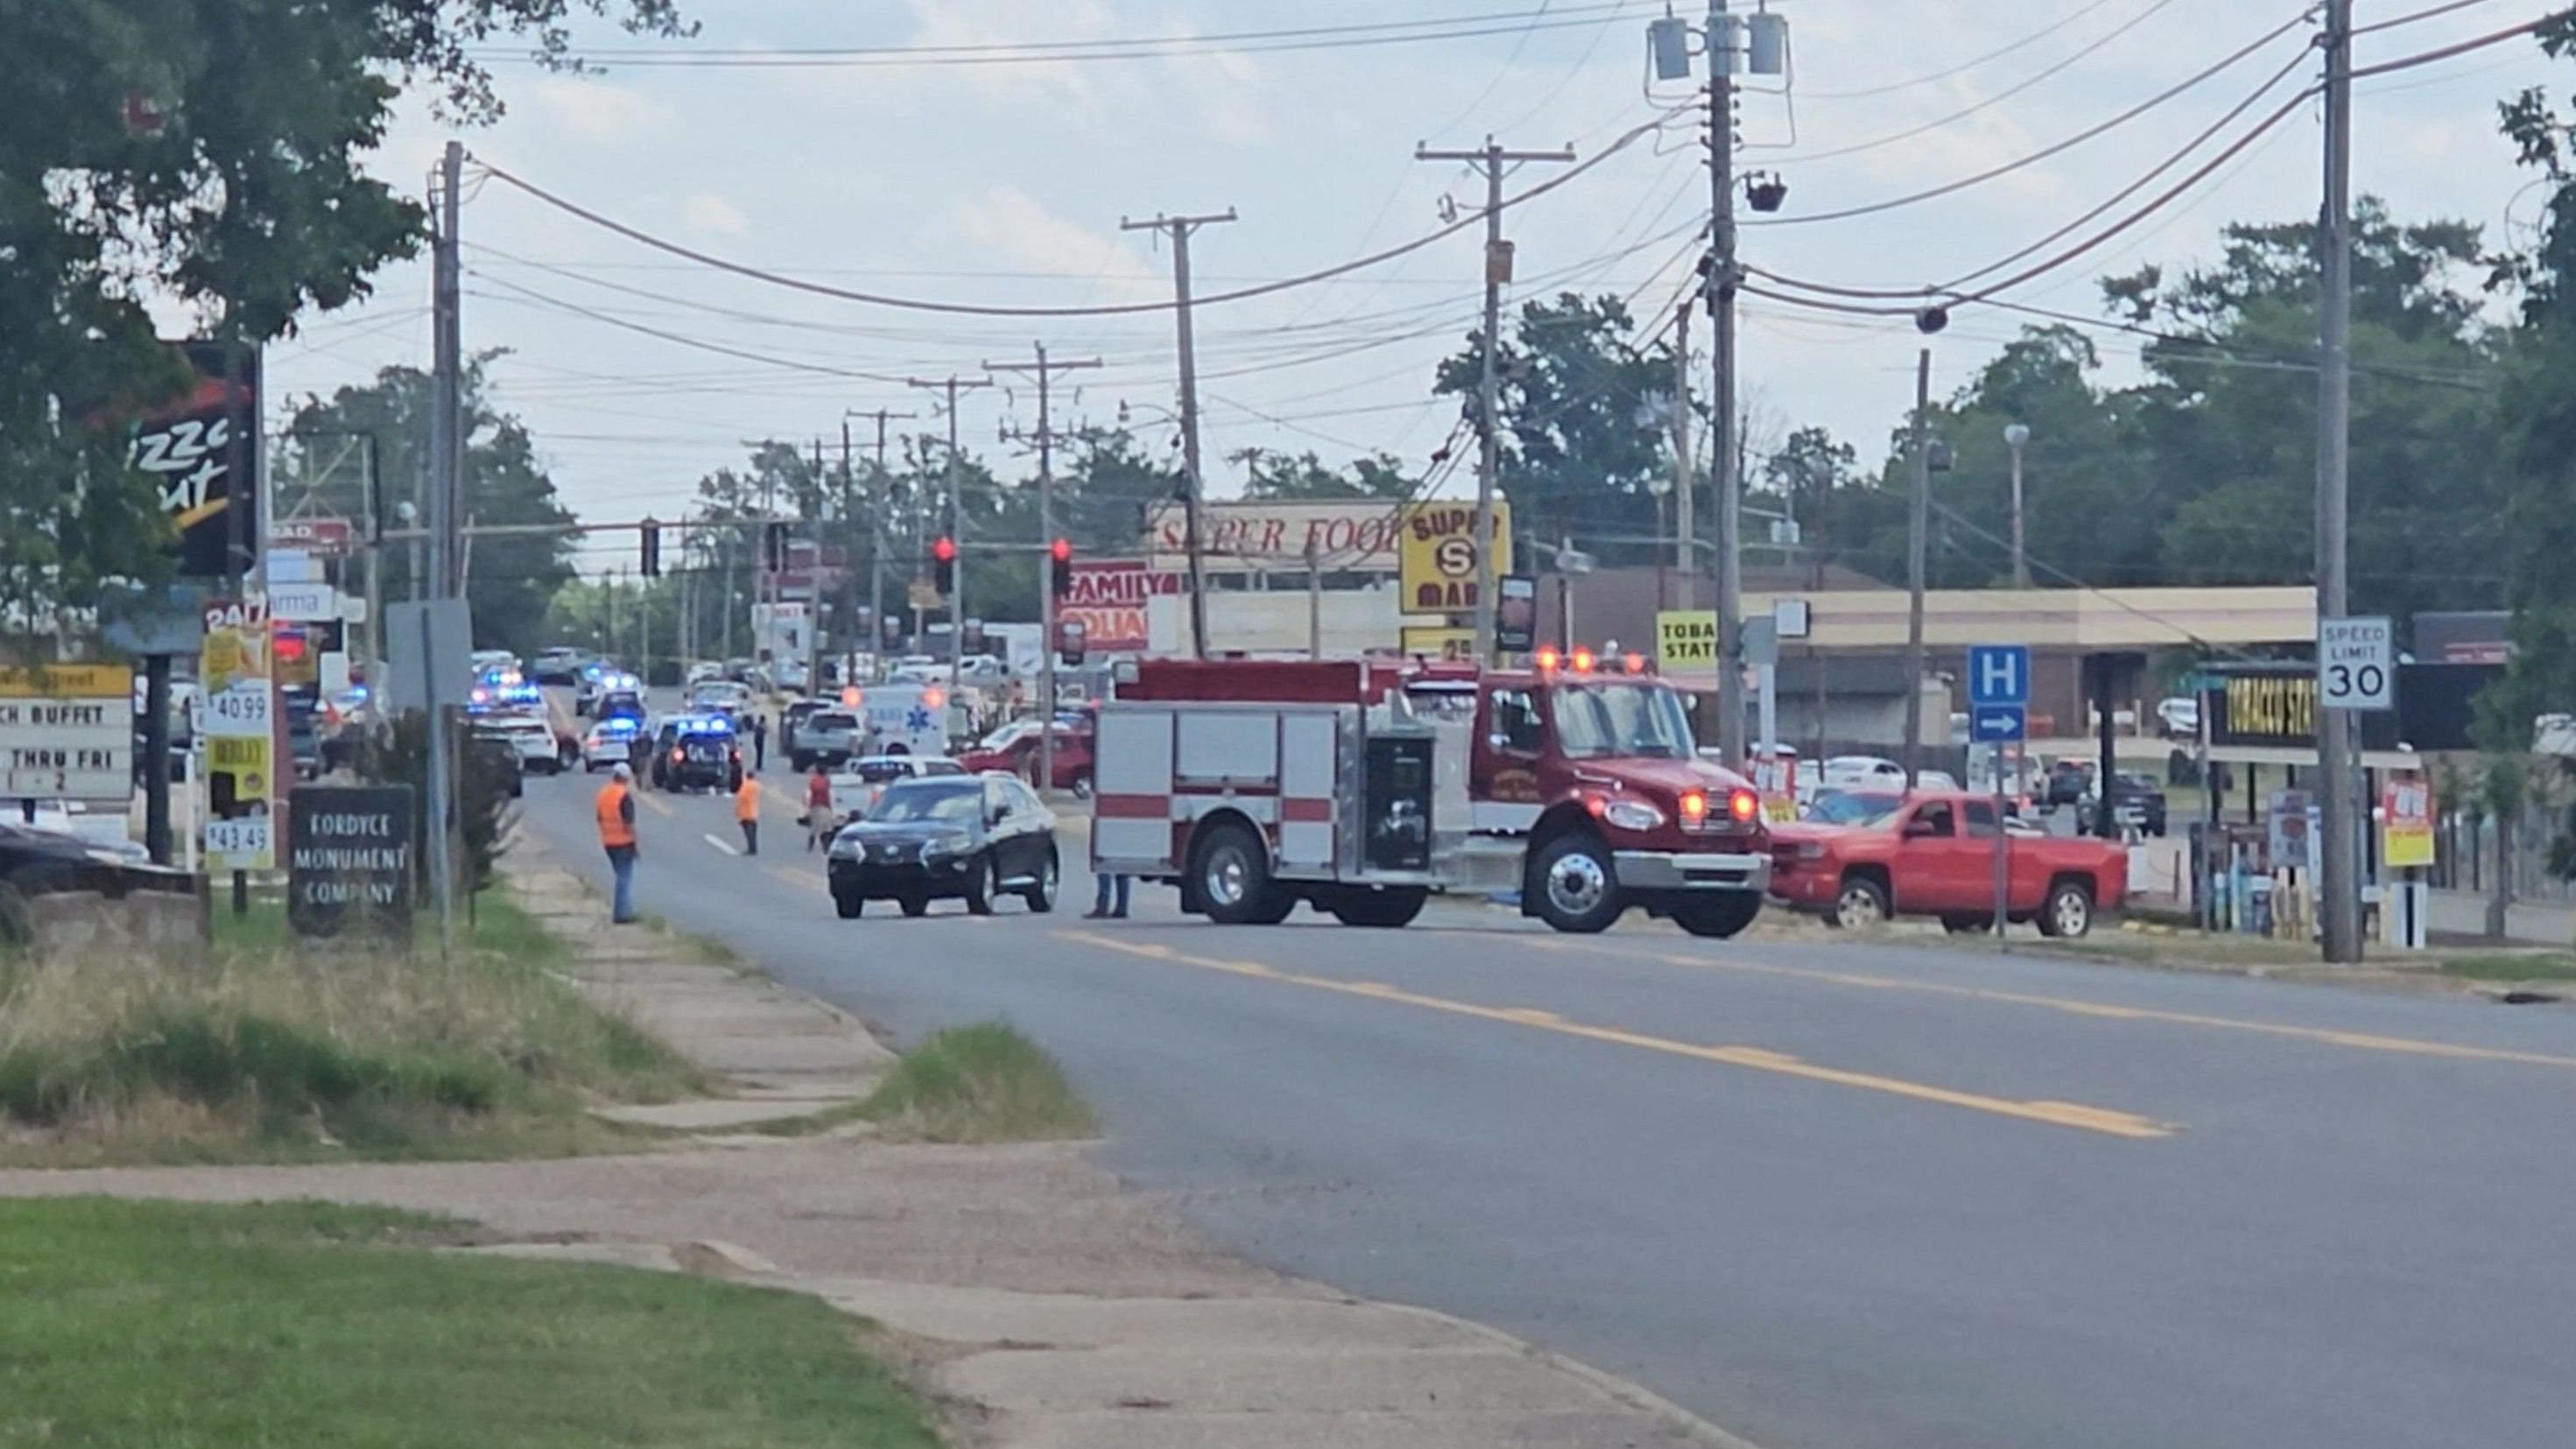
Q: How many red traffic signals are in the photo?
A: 2